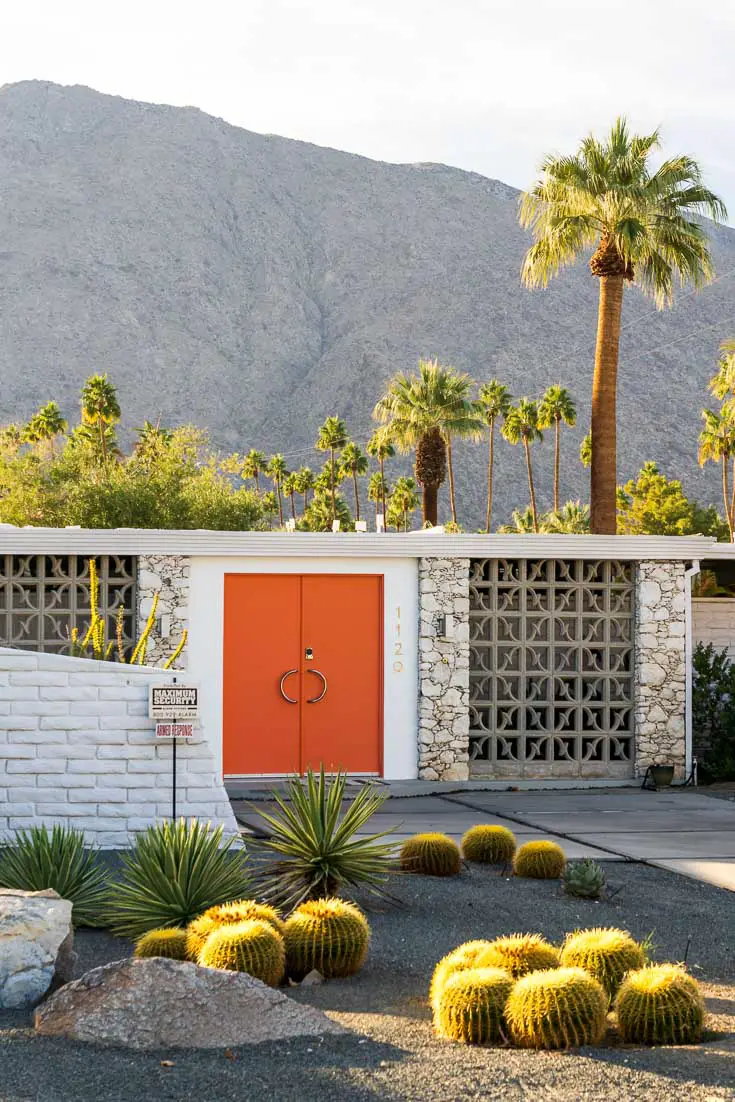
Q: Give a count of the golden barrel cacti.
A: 13